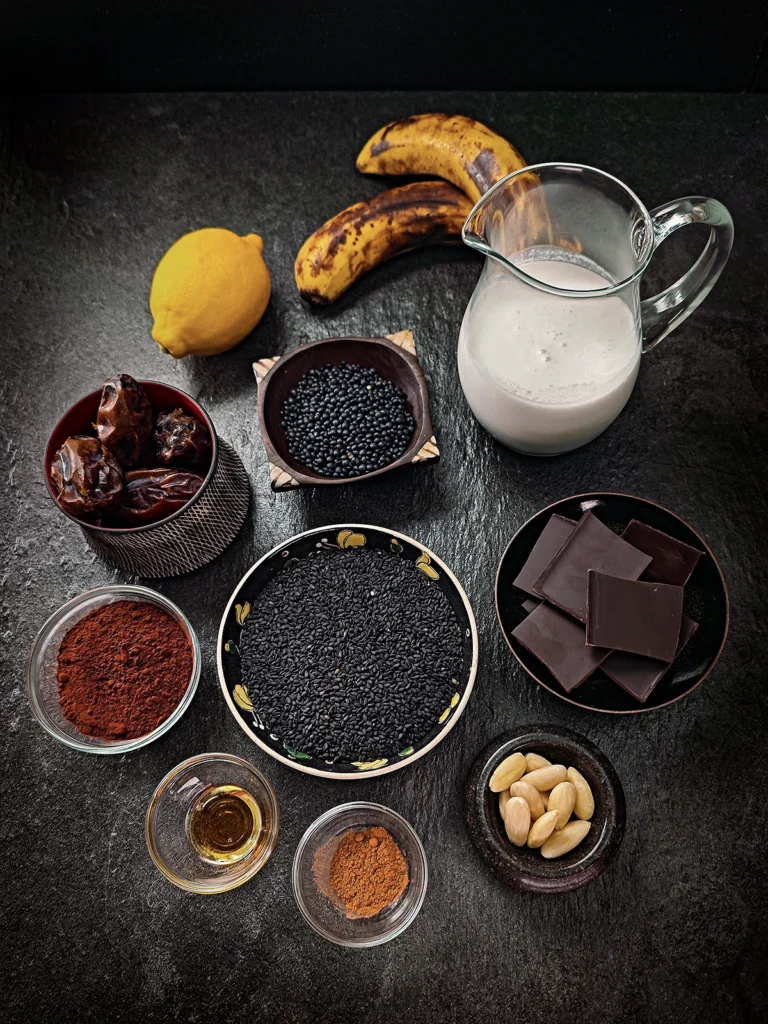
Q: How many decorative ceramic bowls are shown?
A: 1